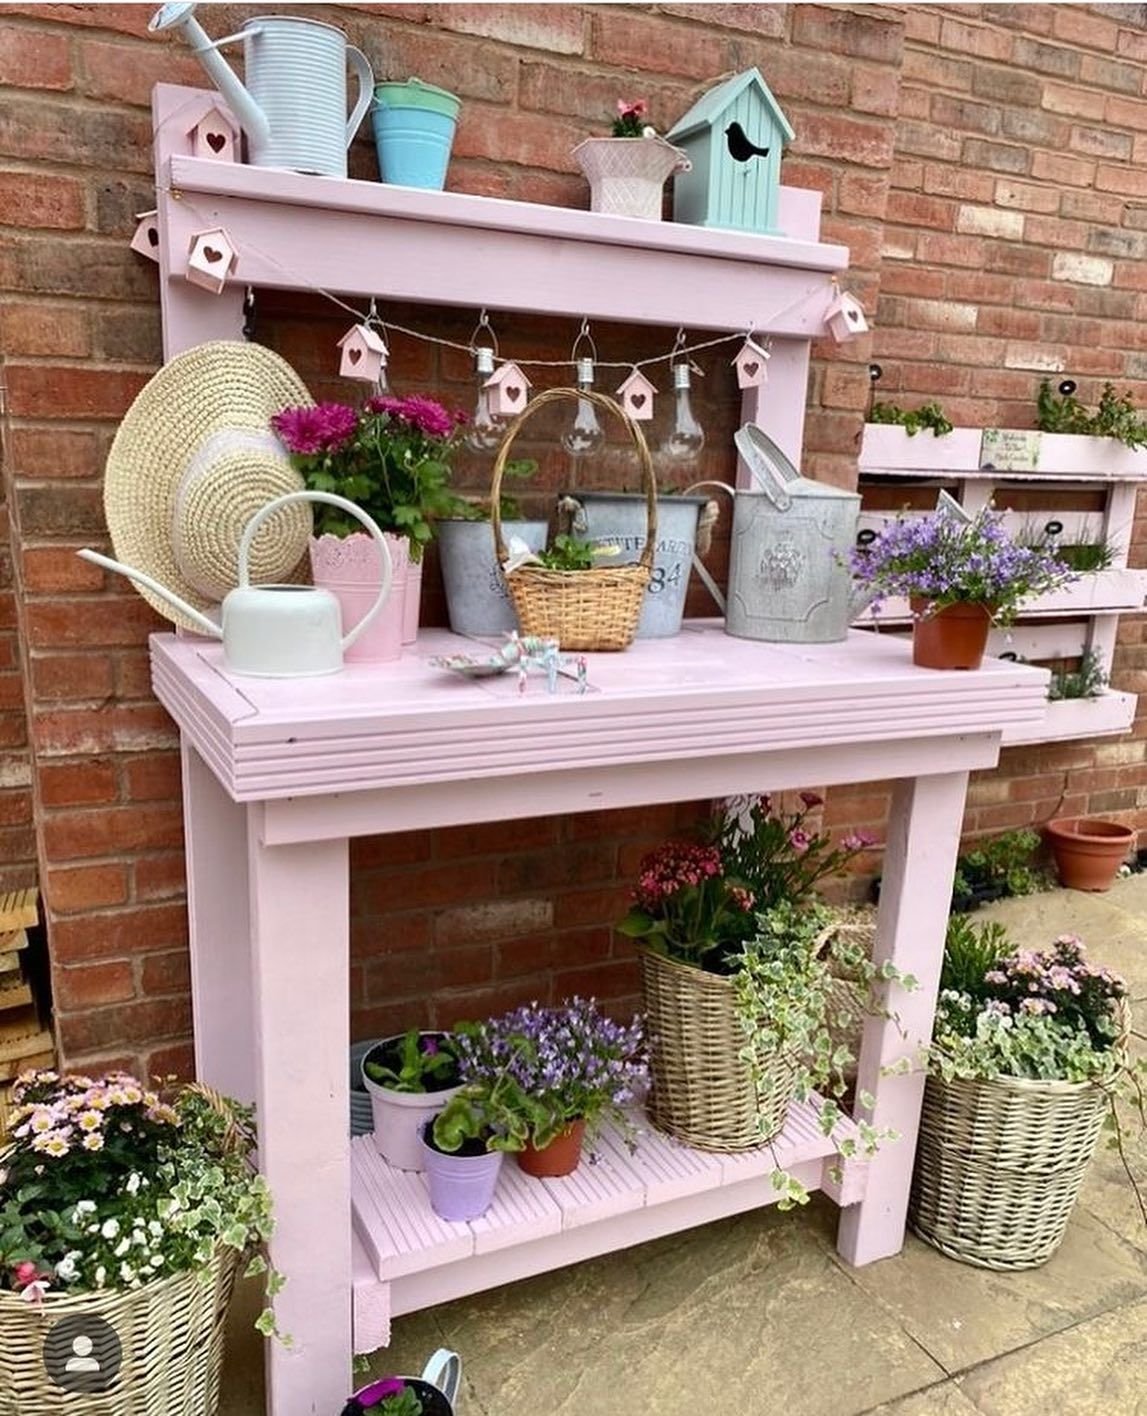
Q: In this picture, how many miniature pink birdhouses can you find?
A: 8